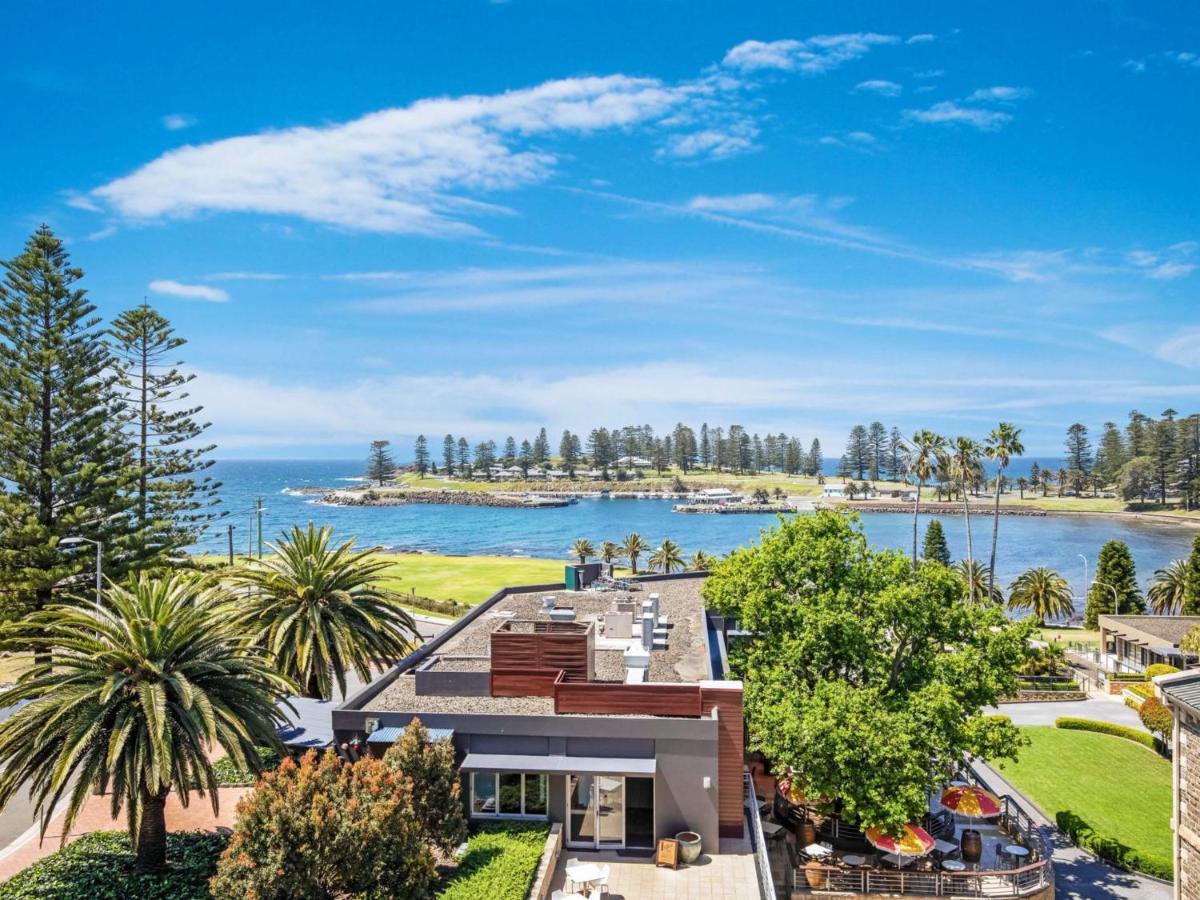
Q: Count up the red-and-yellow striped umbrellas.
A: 3